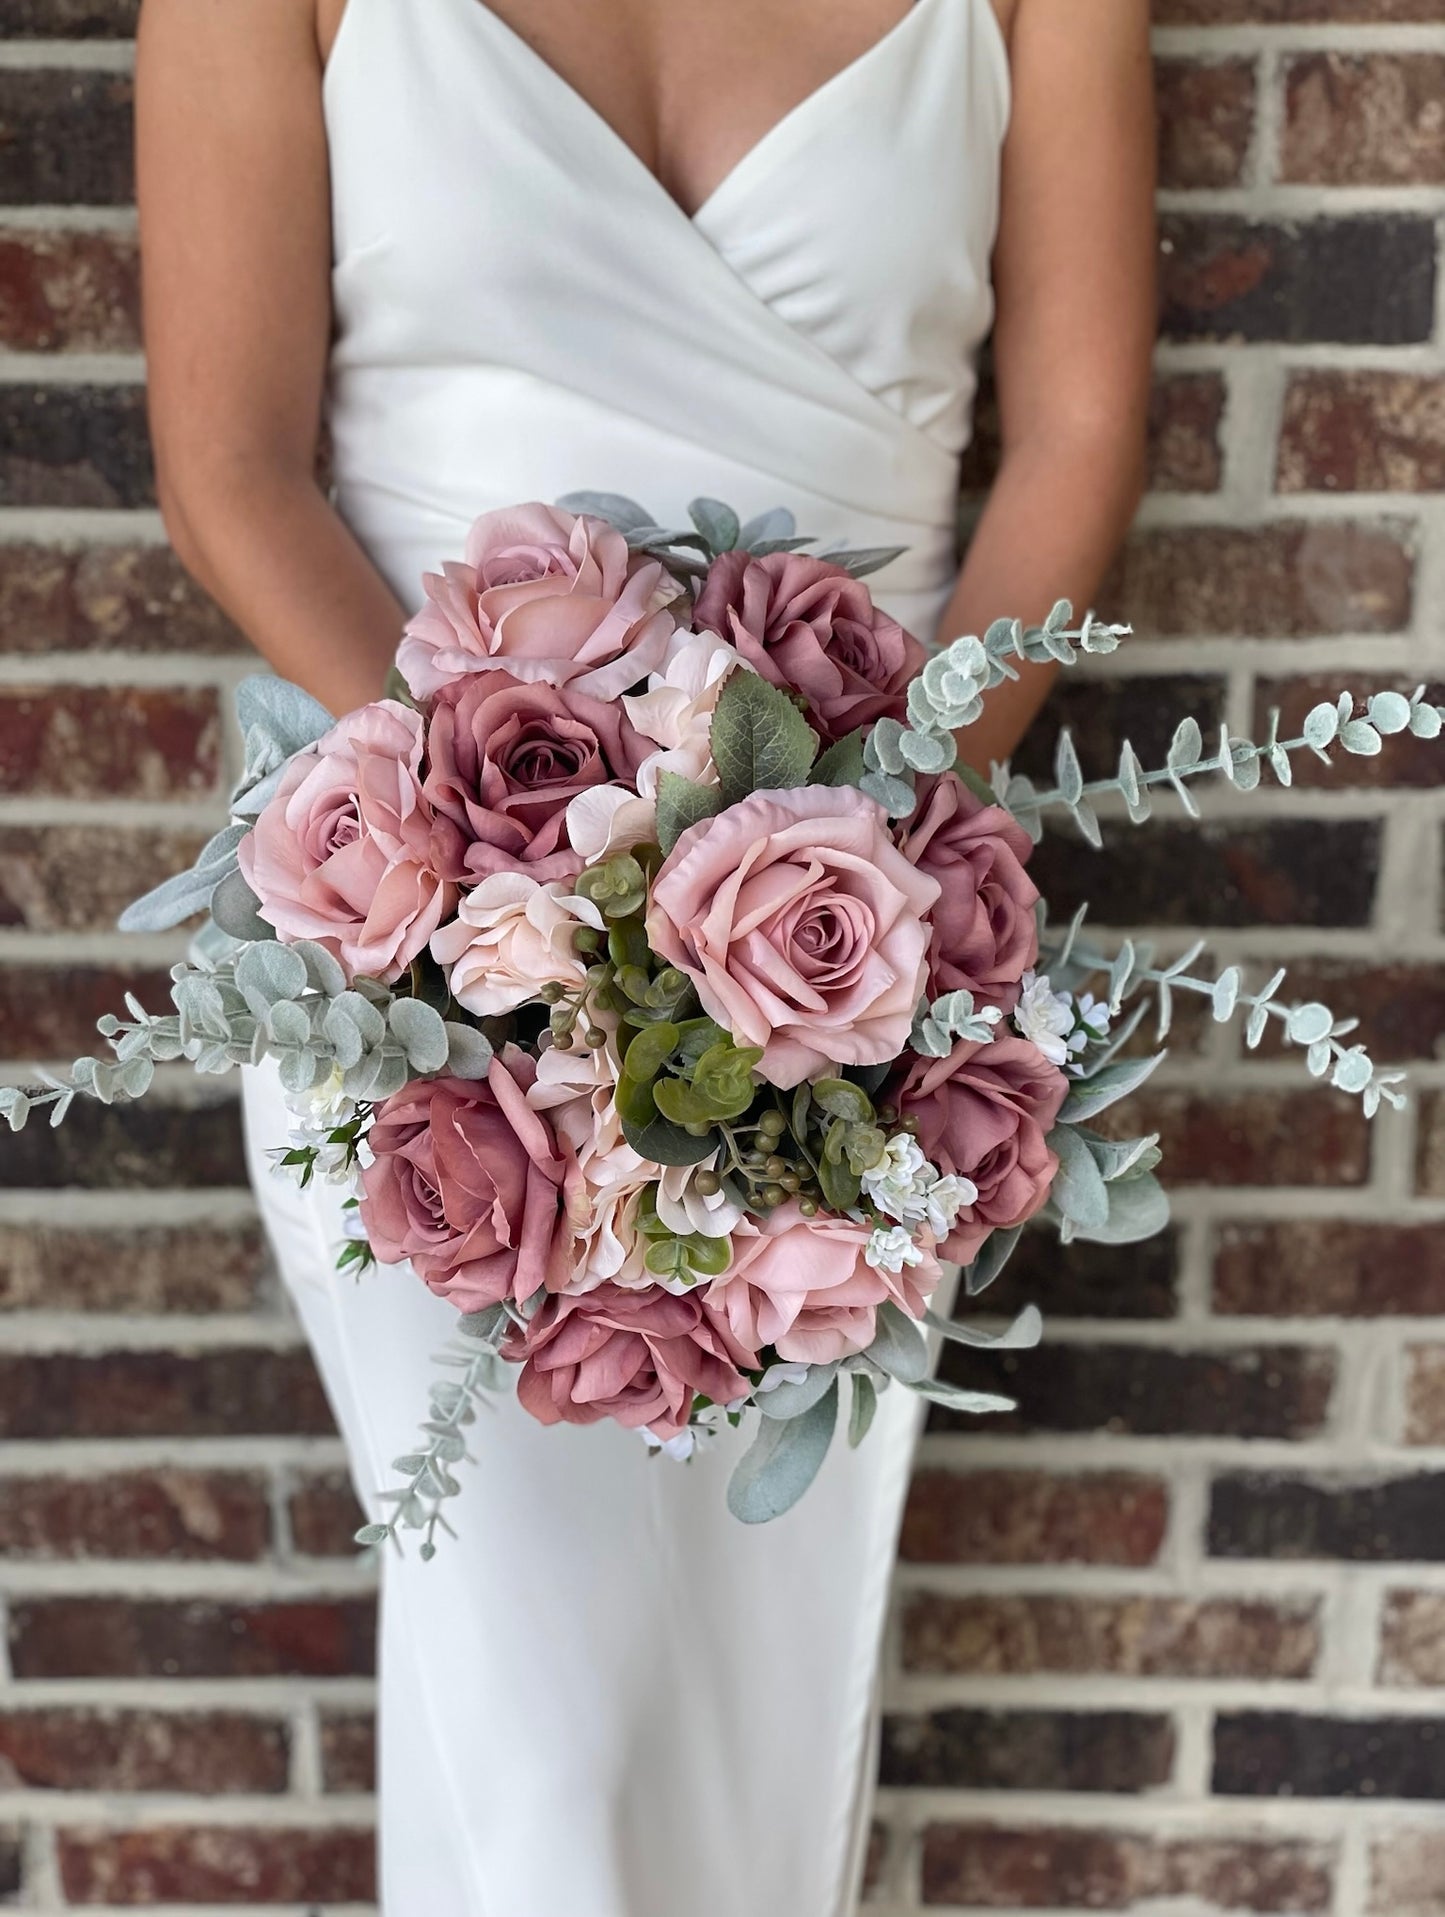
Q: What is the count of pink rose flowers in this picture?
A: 10